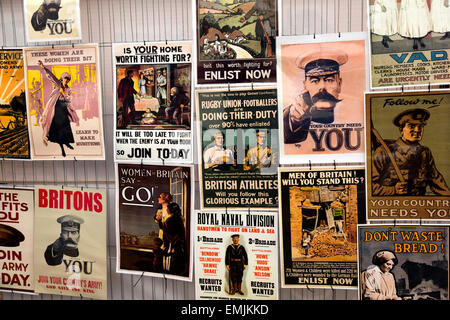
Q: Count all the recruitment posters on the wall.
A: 15